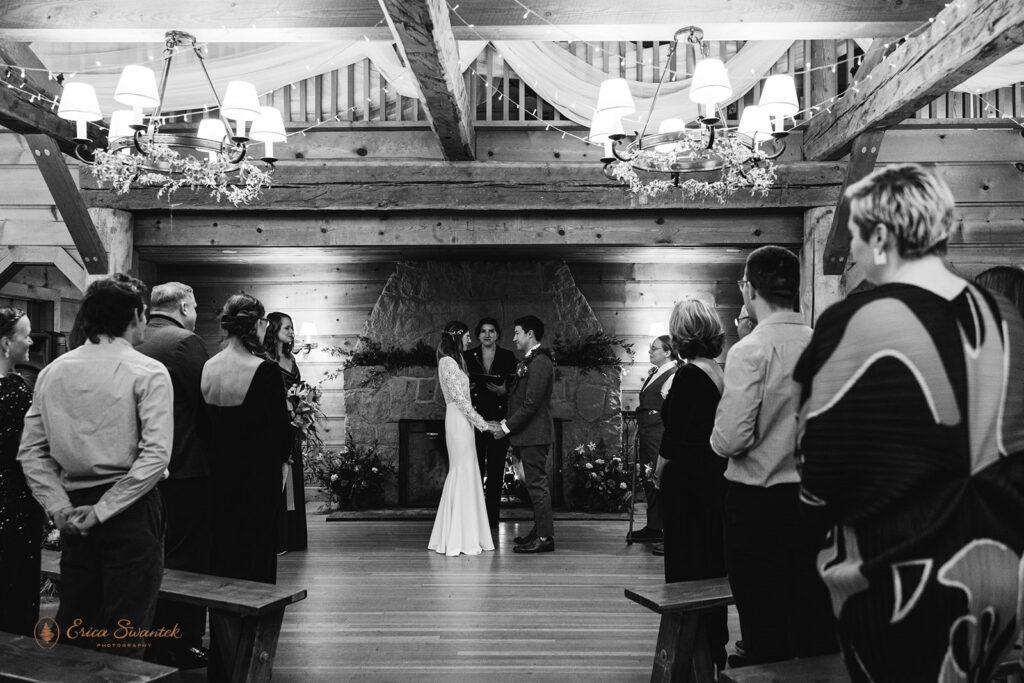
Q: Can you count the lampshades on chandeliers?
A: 12